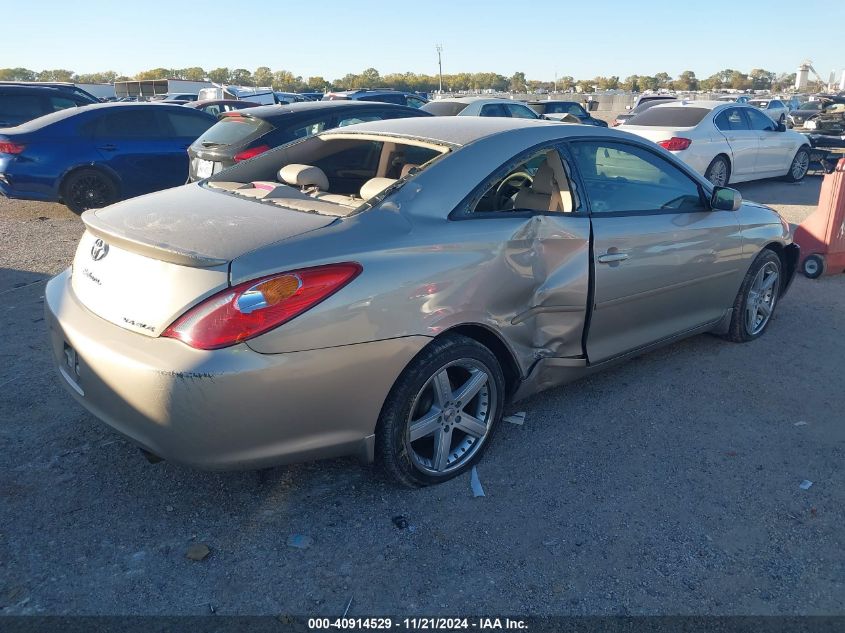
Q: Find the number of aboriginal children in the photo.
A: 0